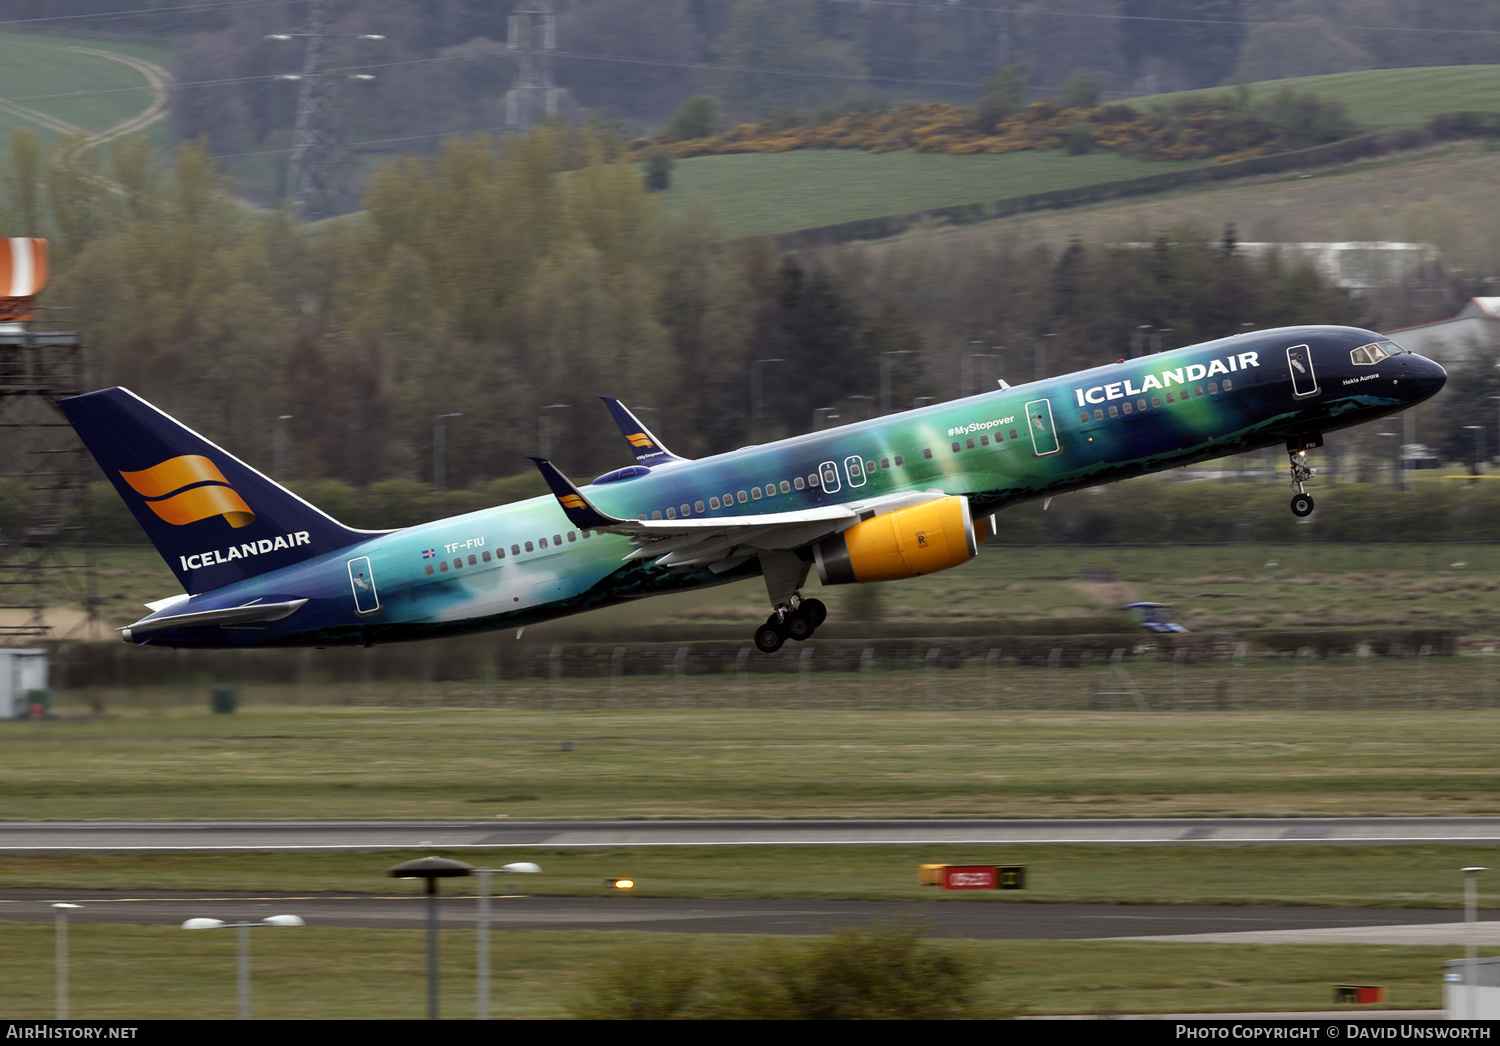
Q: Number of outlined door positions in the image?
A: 5